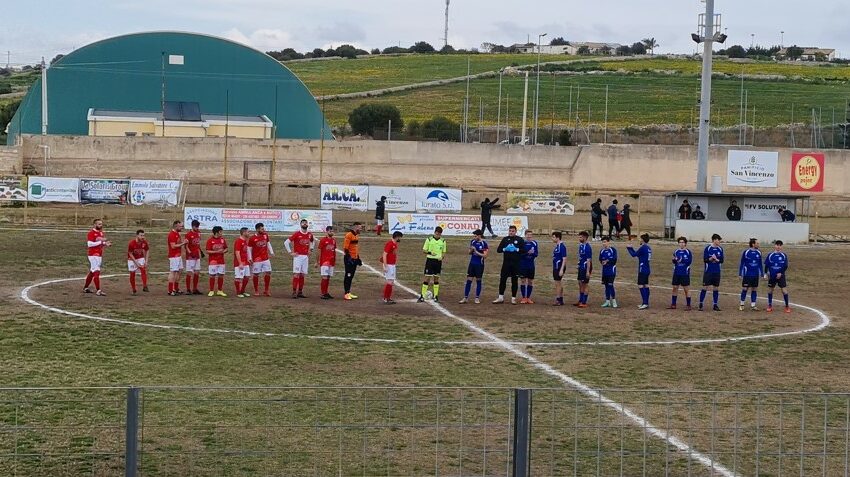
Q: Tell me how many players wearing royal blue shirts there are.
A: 10